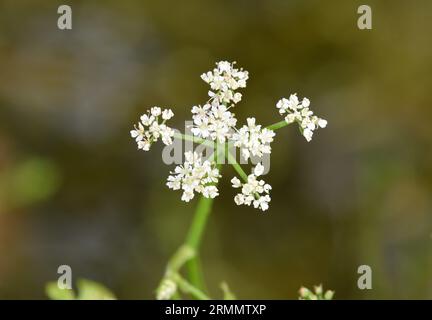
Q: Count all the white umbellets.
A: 7